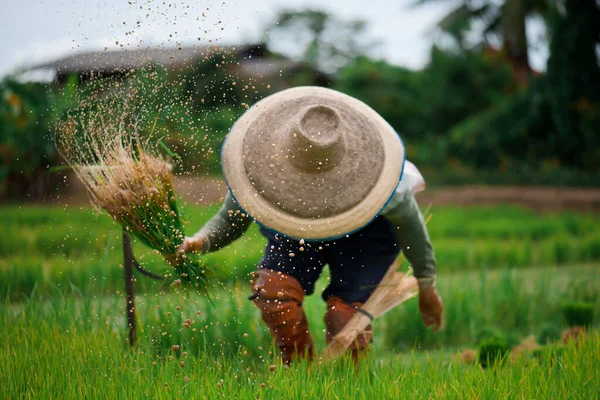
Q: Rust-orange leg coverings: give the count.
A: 2